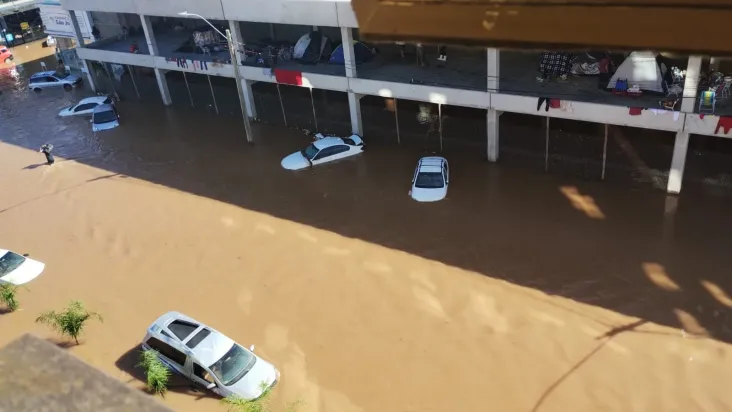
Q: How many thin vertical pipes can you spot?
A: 10